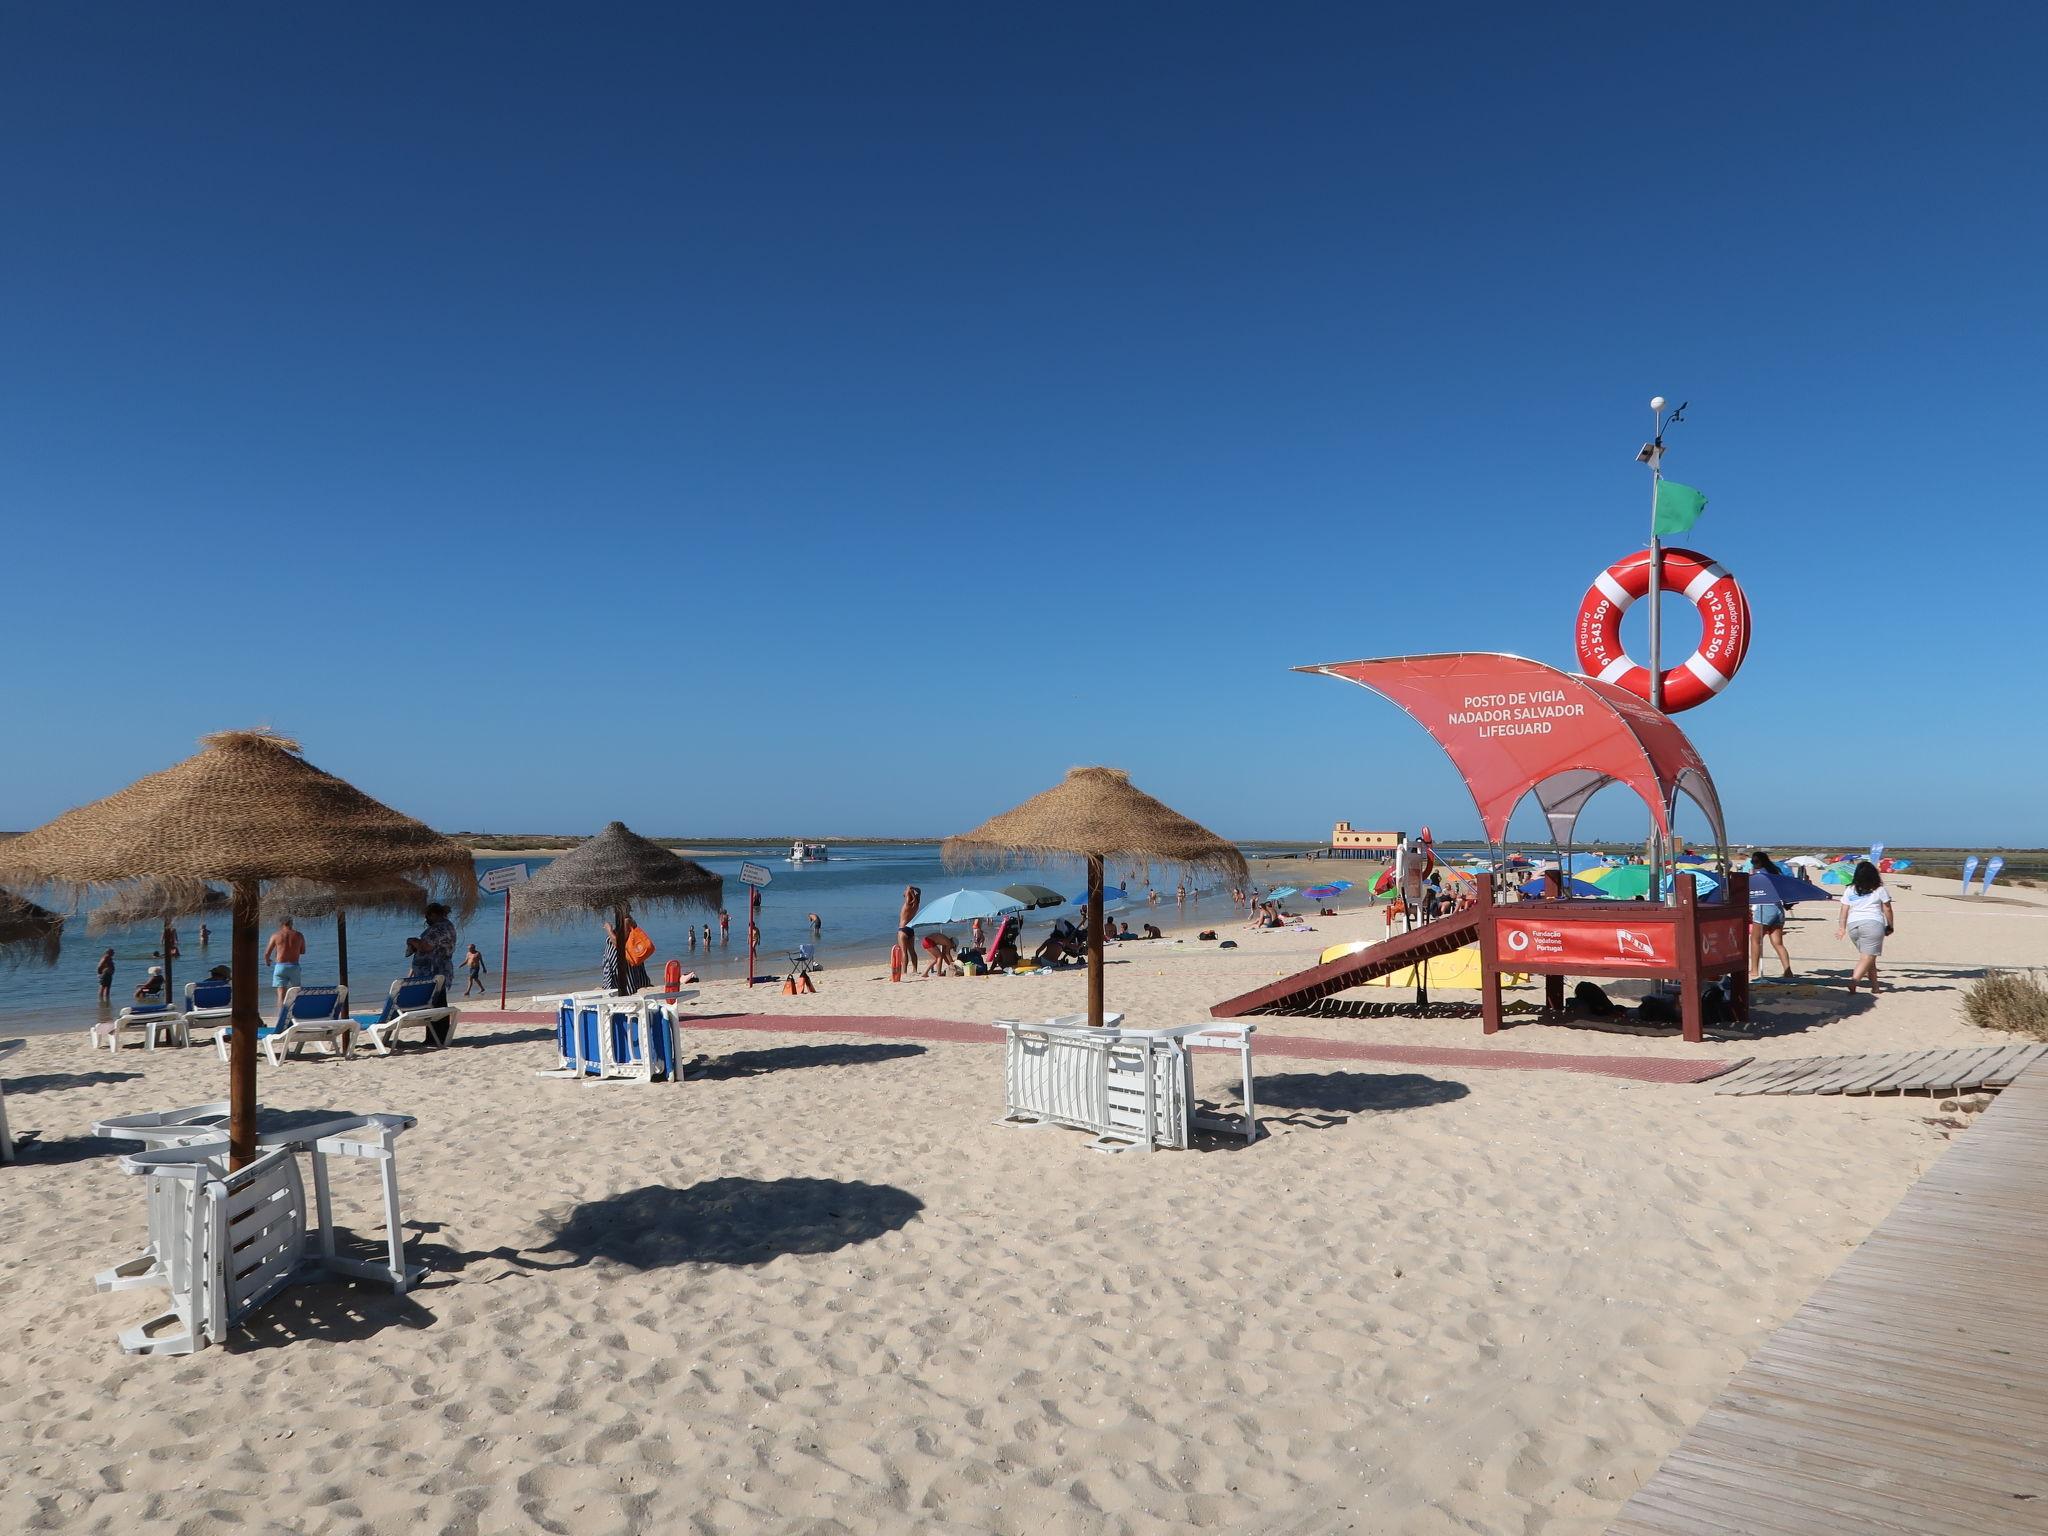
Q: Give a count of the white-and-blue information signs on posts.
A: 2